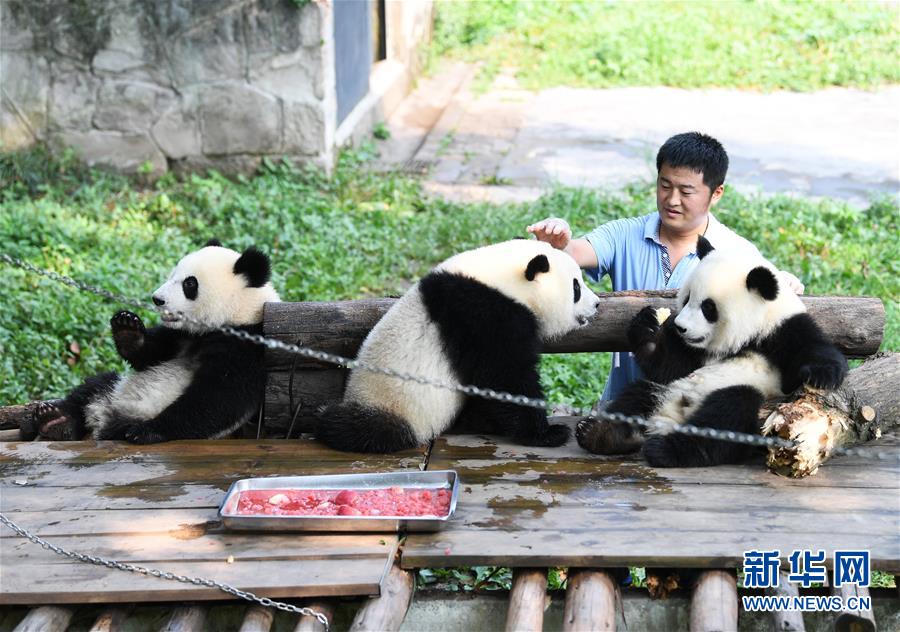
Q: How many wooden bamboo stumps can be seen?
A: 11